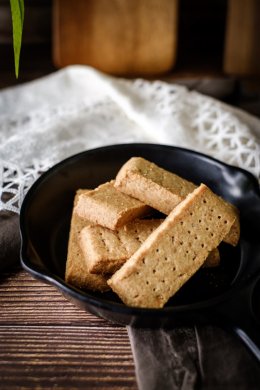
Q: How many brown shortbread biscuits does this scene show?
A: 5